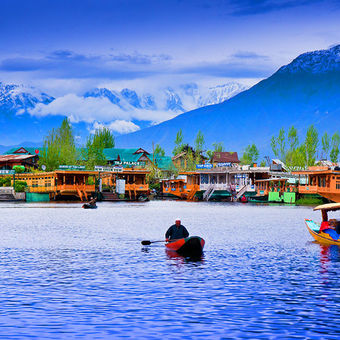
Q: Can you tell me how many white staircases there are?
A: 2